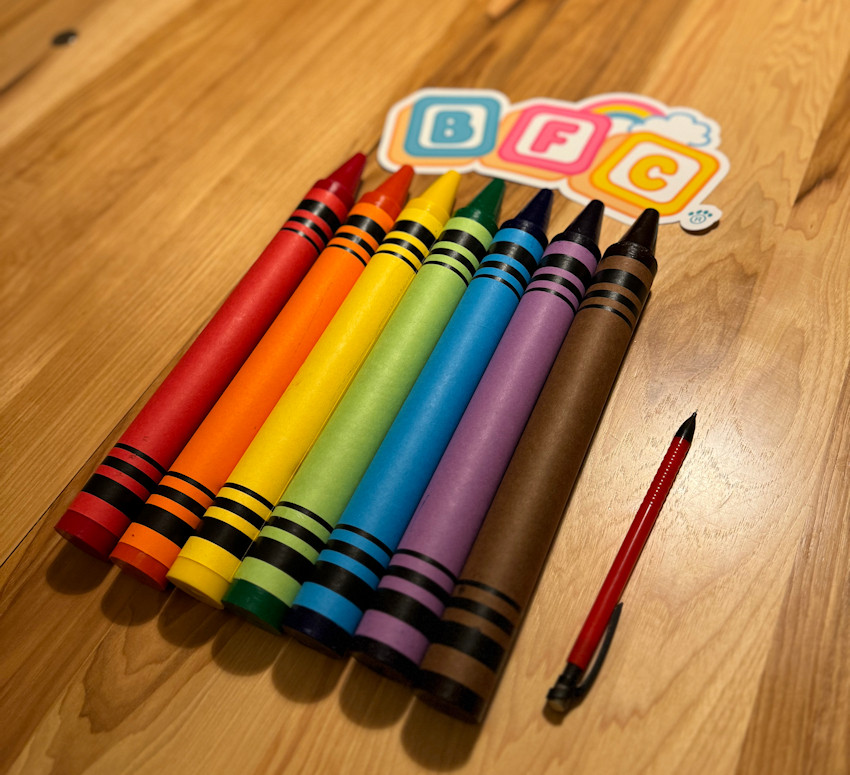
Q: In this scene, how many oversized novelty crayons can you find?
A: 7